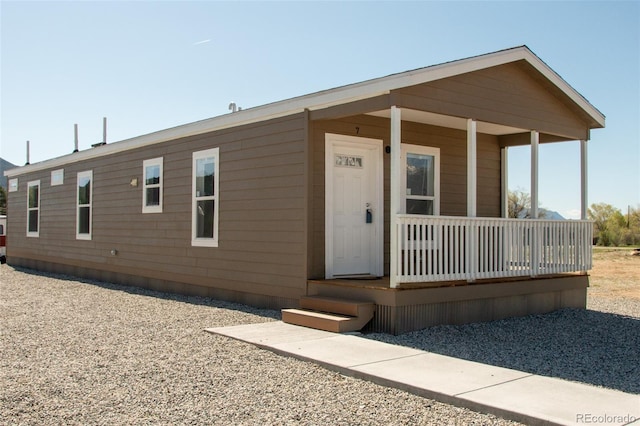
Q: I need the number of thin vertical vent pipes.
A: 3